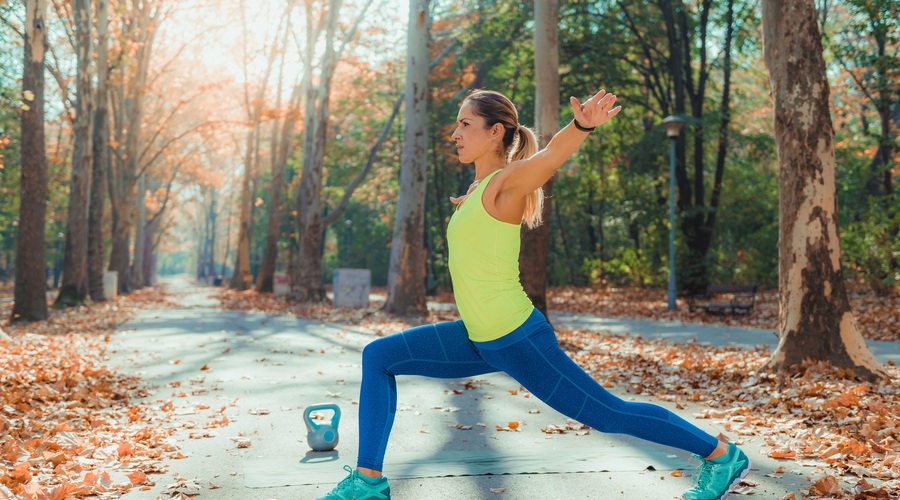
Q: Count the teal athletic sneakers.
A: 2